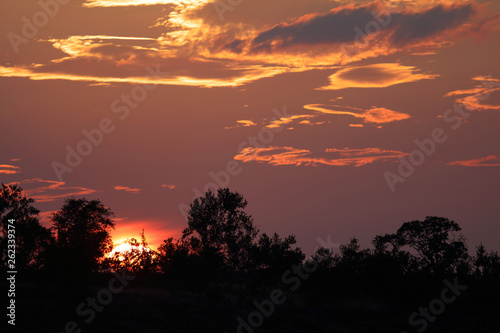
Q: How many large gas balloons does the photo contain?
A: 0